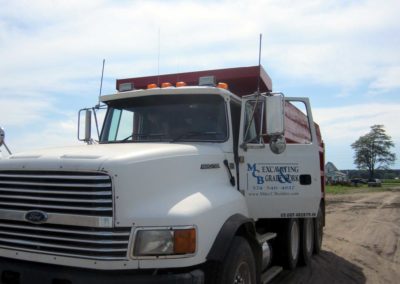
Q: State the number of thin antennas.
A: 3